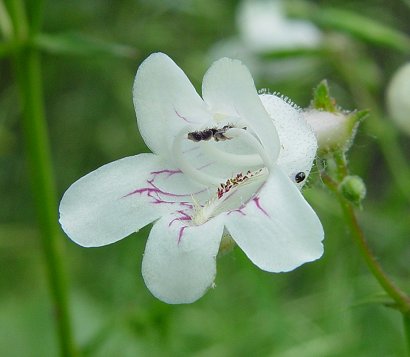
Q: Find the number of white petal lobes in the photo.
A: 5